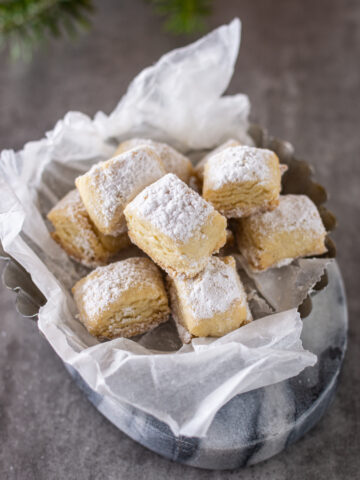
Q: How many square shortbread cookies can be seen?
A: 9